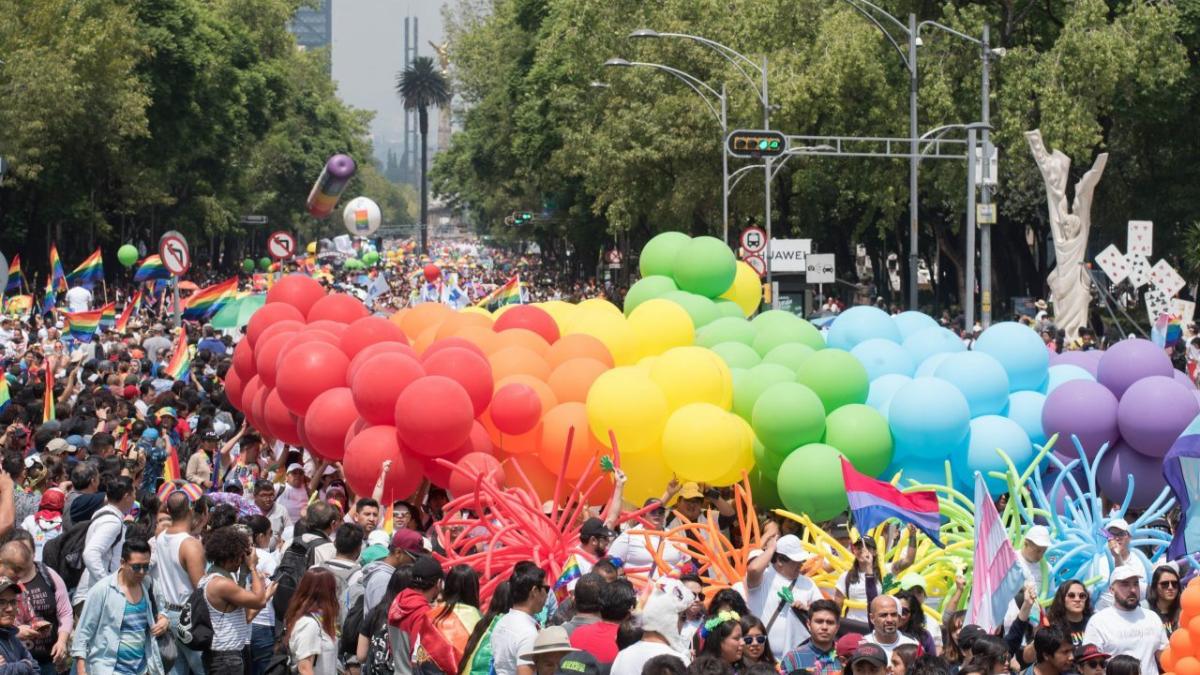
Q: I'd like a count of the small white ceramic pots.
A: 0